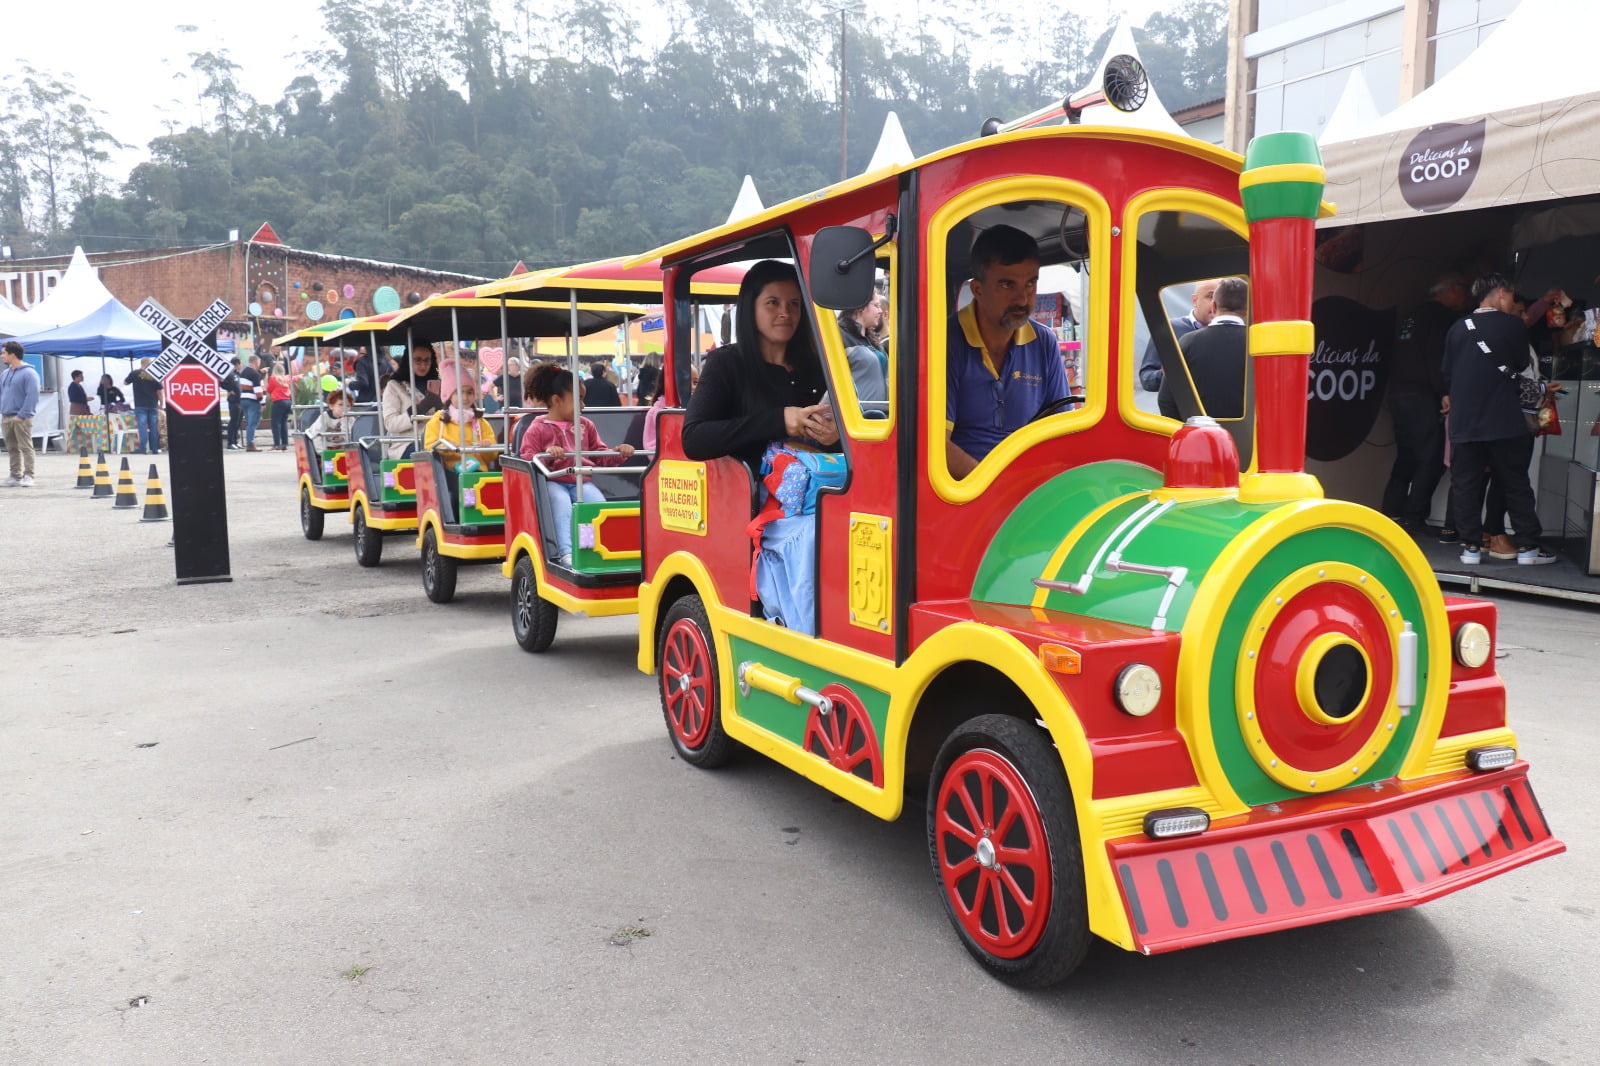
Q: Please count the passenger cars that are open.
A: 4